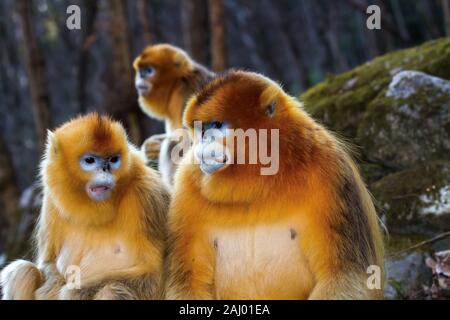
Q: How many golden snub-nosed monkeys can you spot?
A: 3